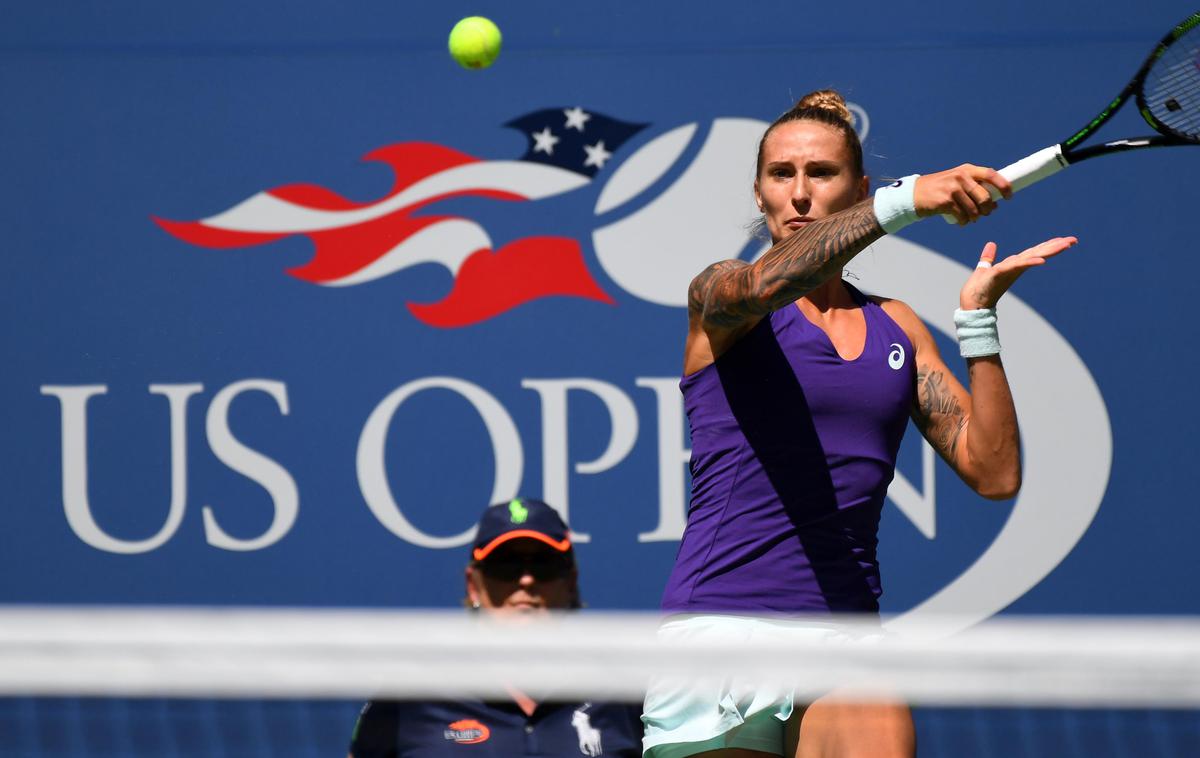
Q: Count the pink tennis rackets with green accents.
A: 0